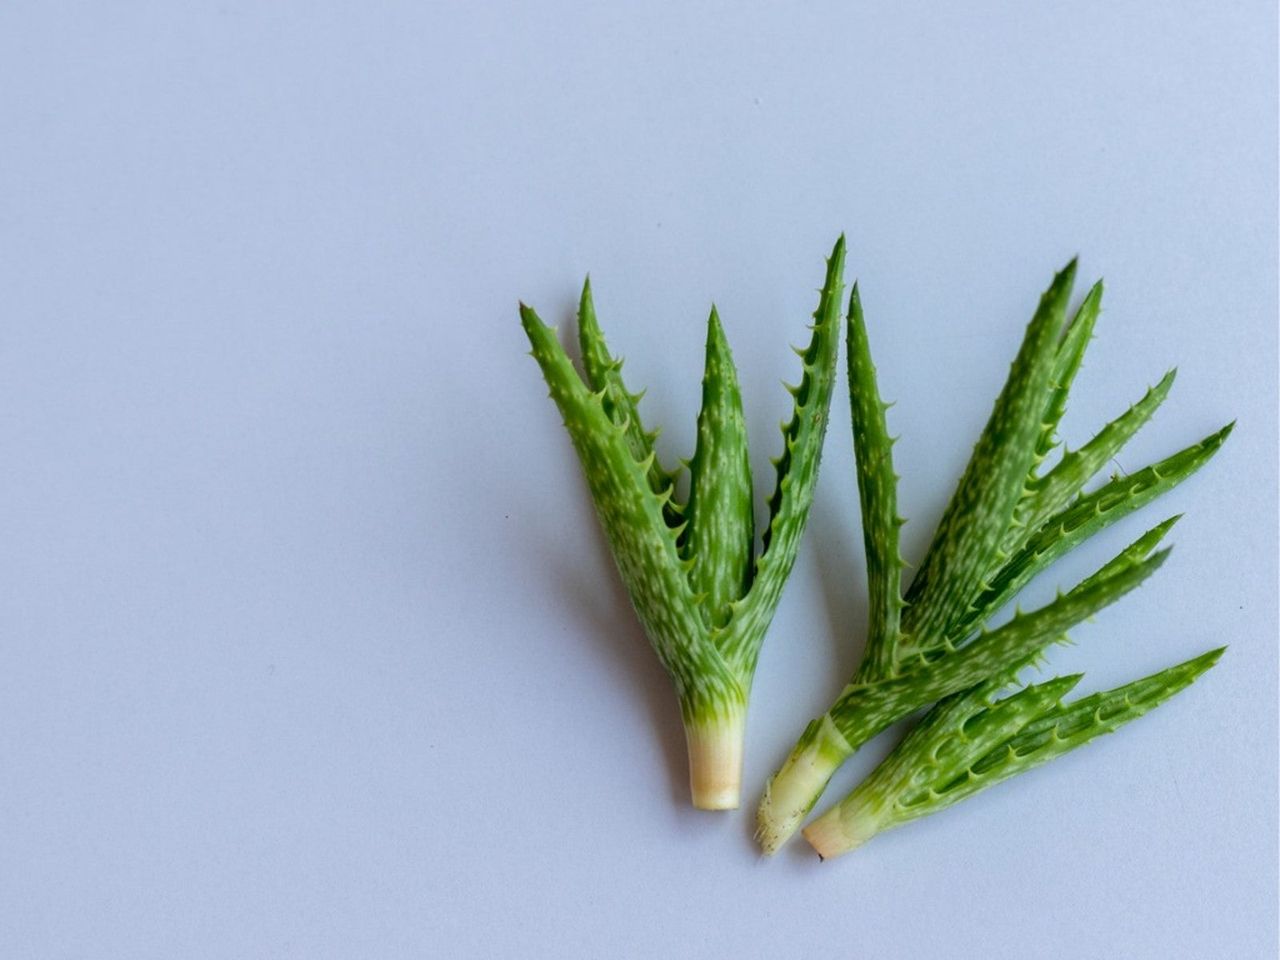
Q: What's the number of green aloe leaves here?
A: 13